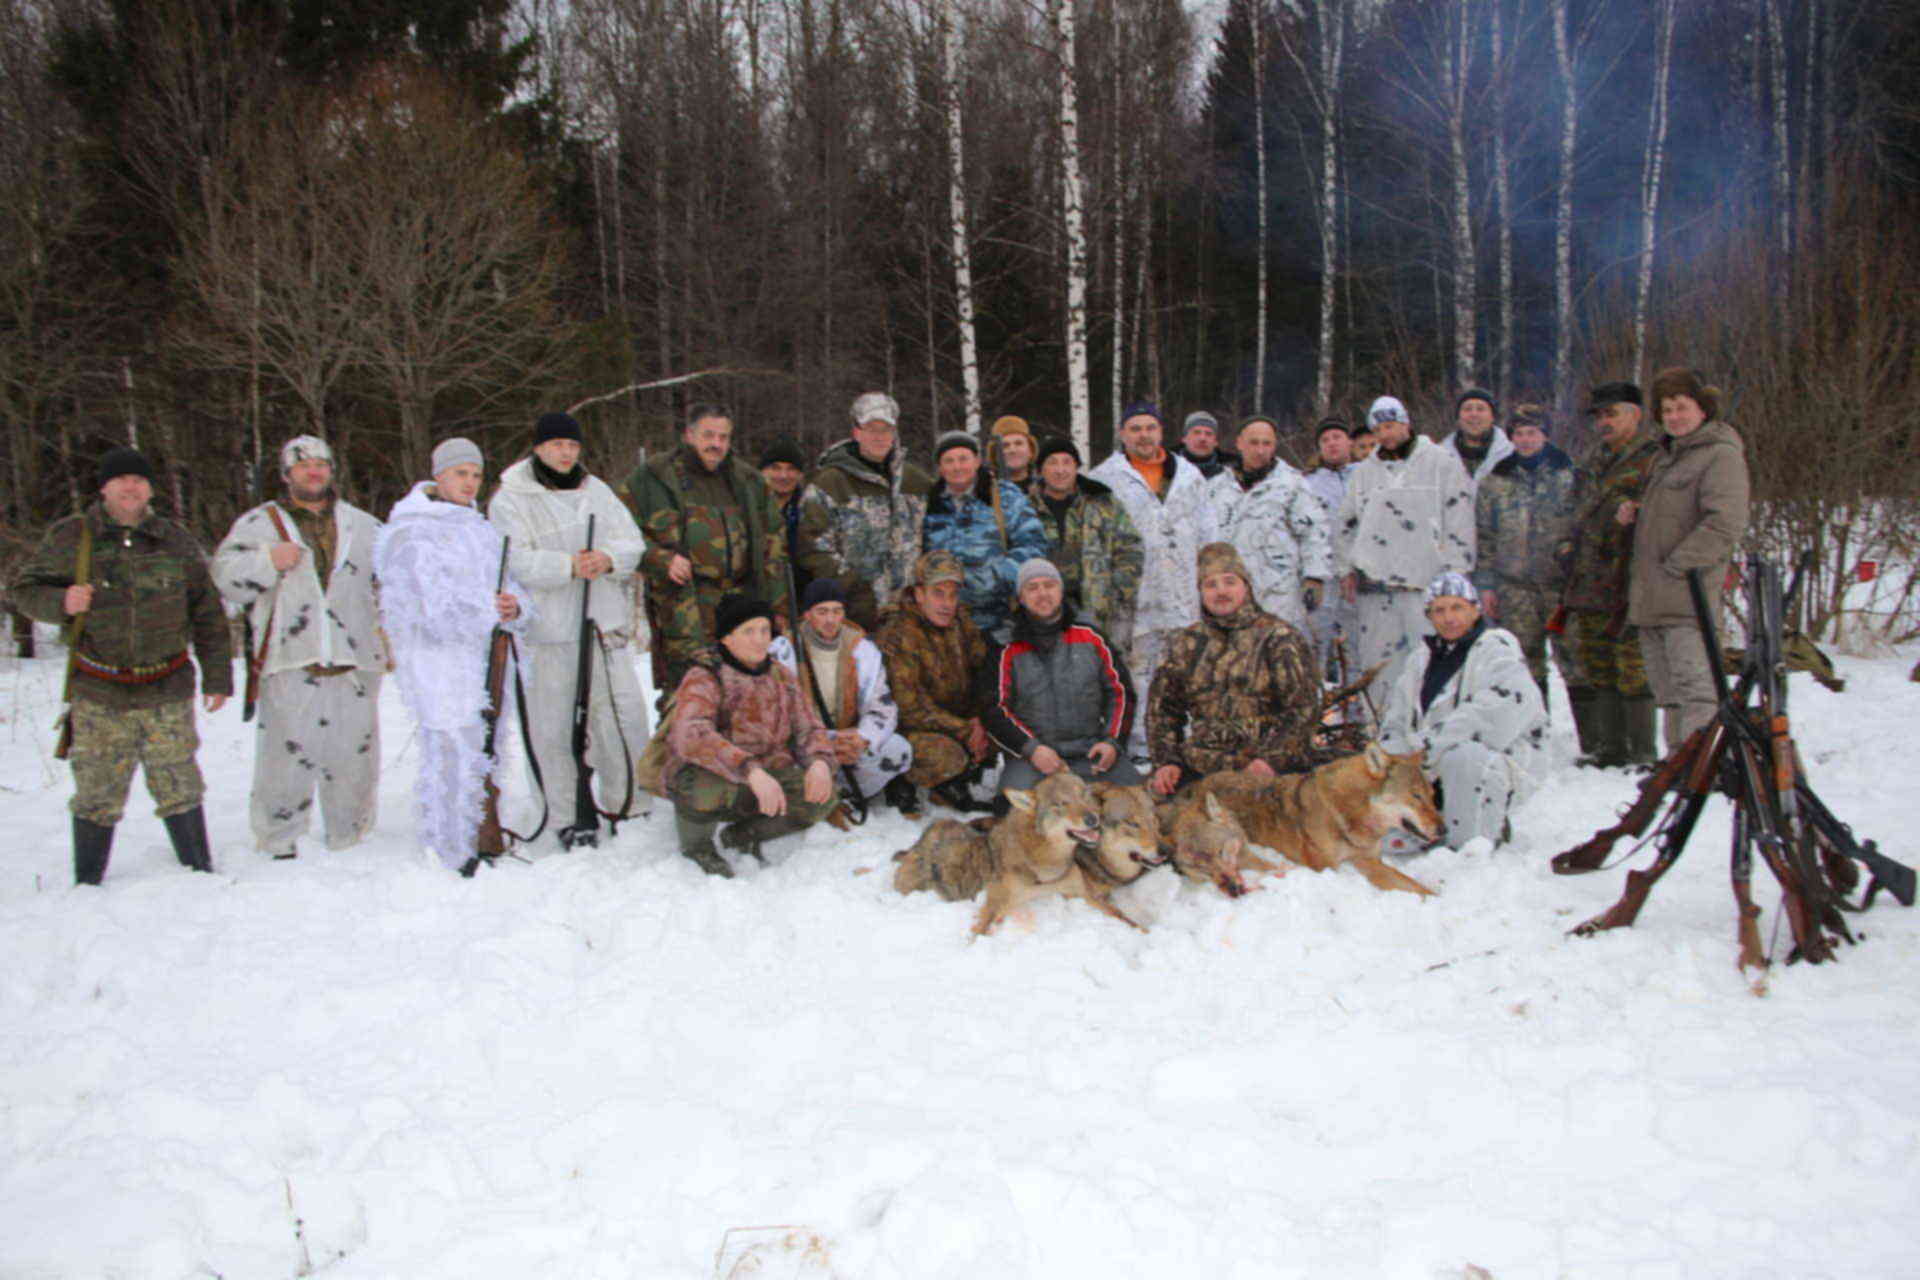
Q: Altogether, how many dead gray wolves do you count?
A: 4